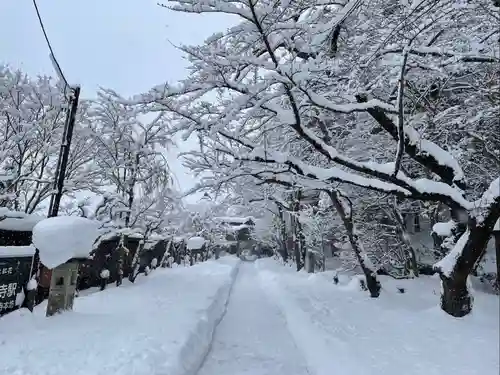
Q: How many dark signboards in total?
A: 1